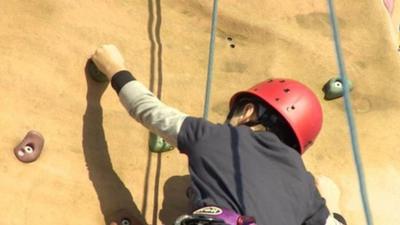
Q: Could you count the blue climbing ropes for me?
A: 2